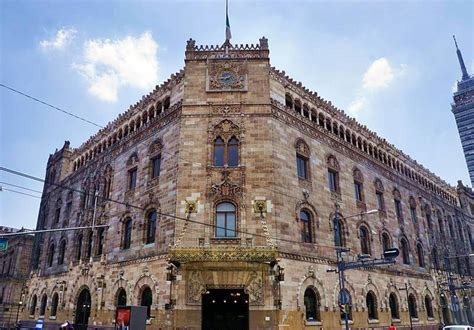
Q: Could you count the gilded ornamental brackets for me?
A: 2